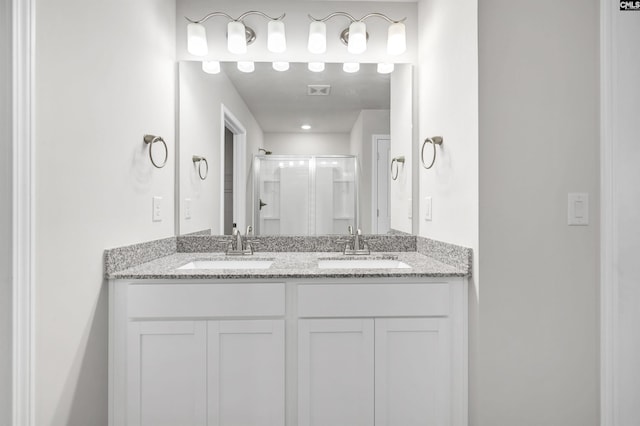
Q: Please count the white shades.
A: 6